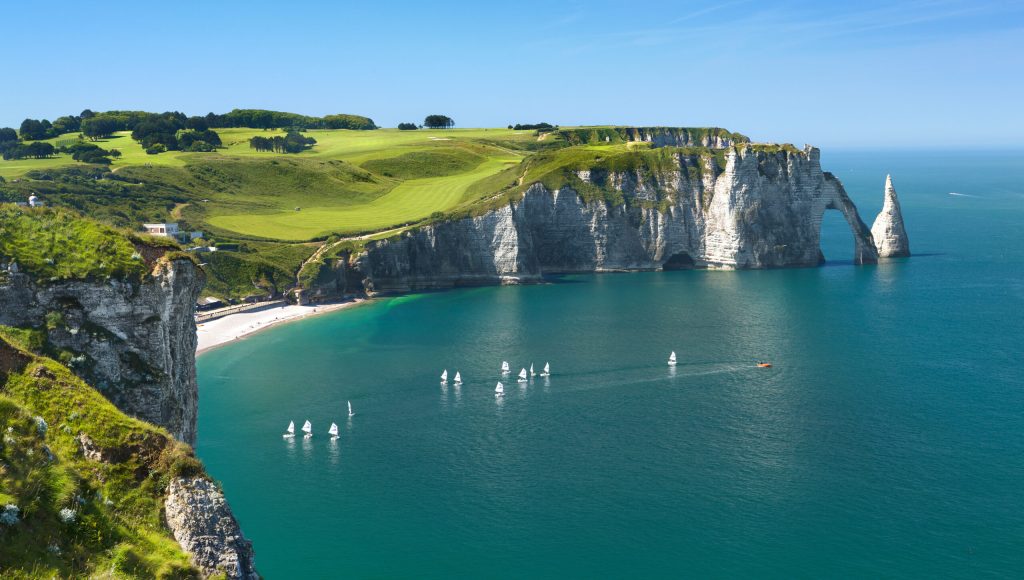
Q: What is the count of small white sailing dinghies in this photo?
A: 12